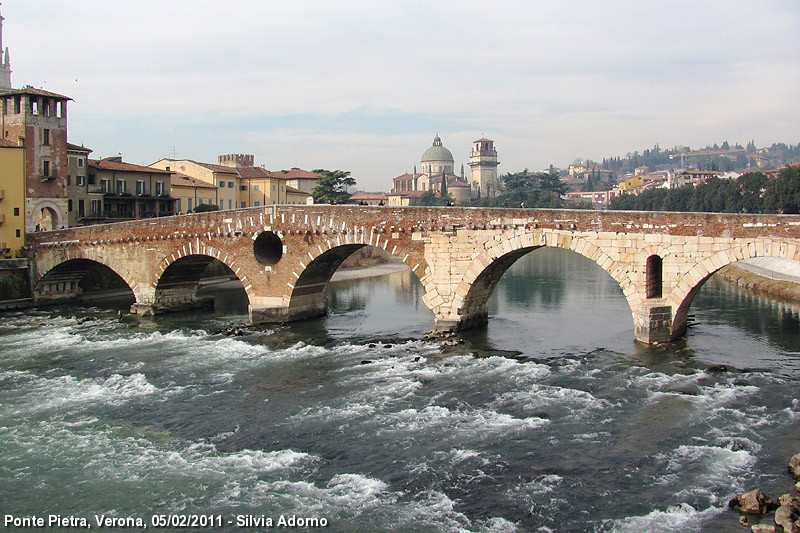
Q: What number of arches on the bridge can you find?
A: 5